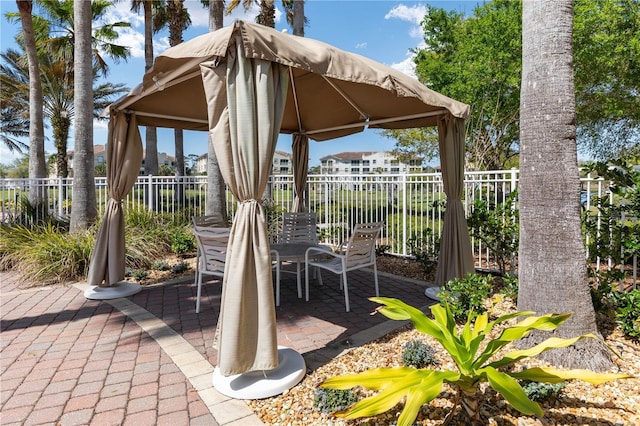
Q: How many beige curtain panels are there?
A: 4